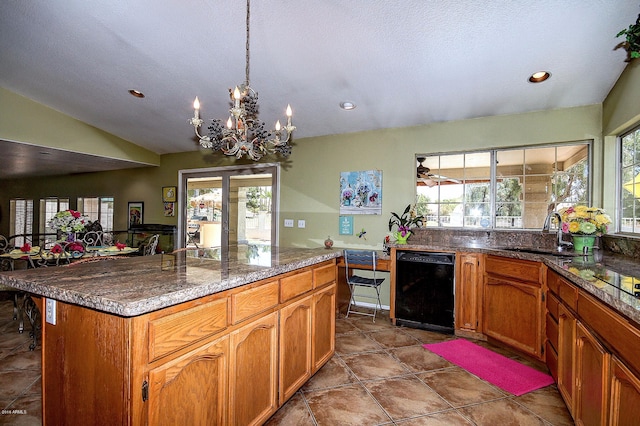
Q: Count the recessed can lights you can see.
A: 3